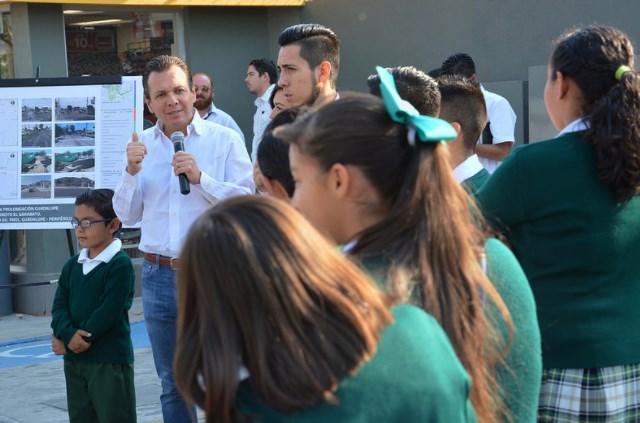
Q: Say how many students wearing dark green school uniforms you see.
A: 5